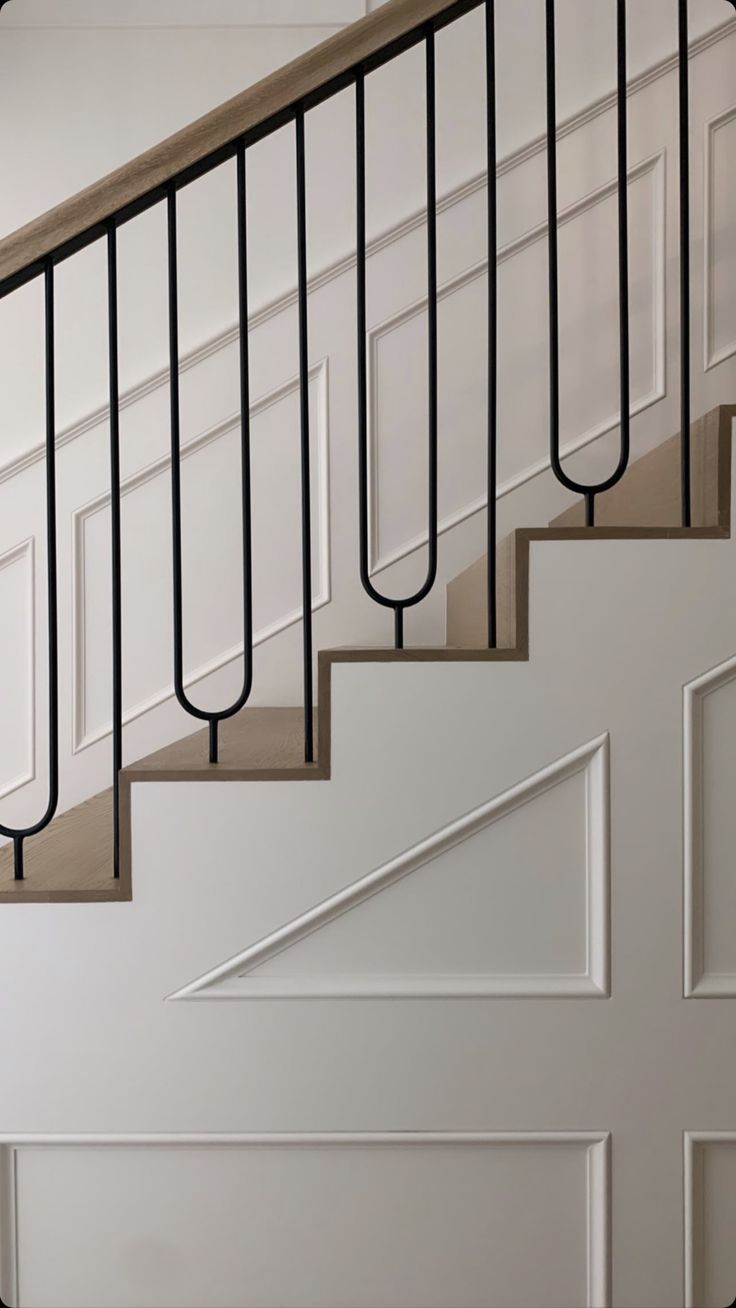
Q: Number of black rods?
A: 11